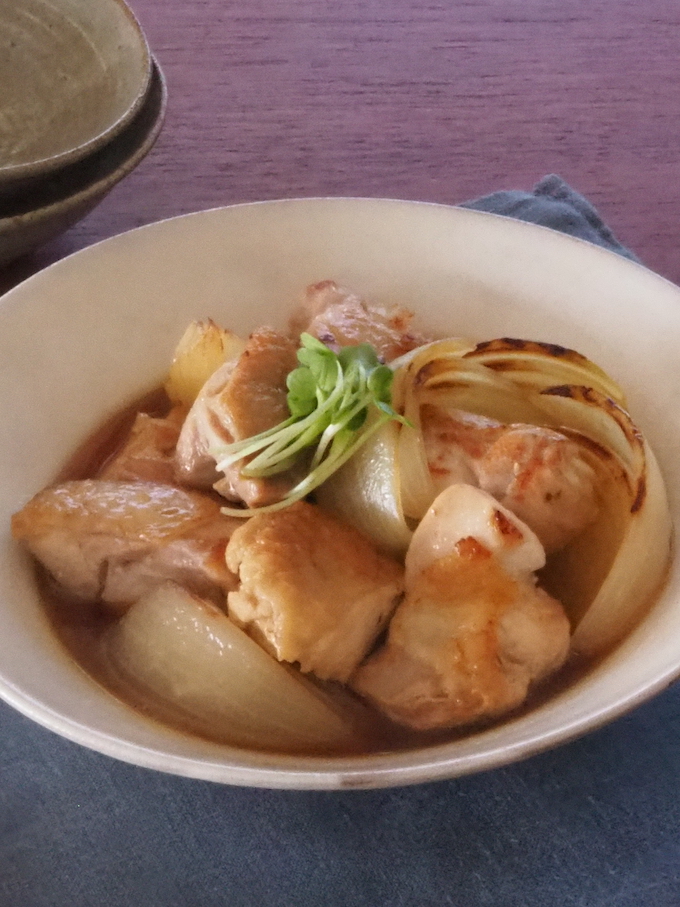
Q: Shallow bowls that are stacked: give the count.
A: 2